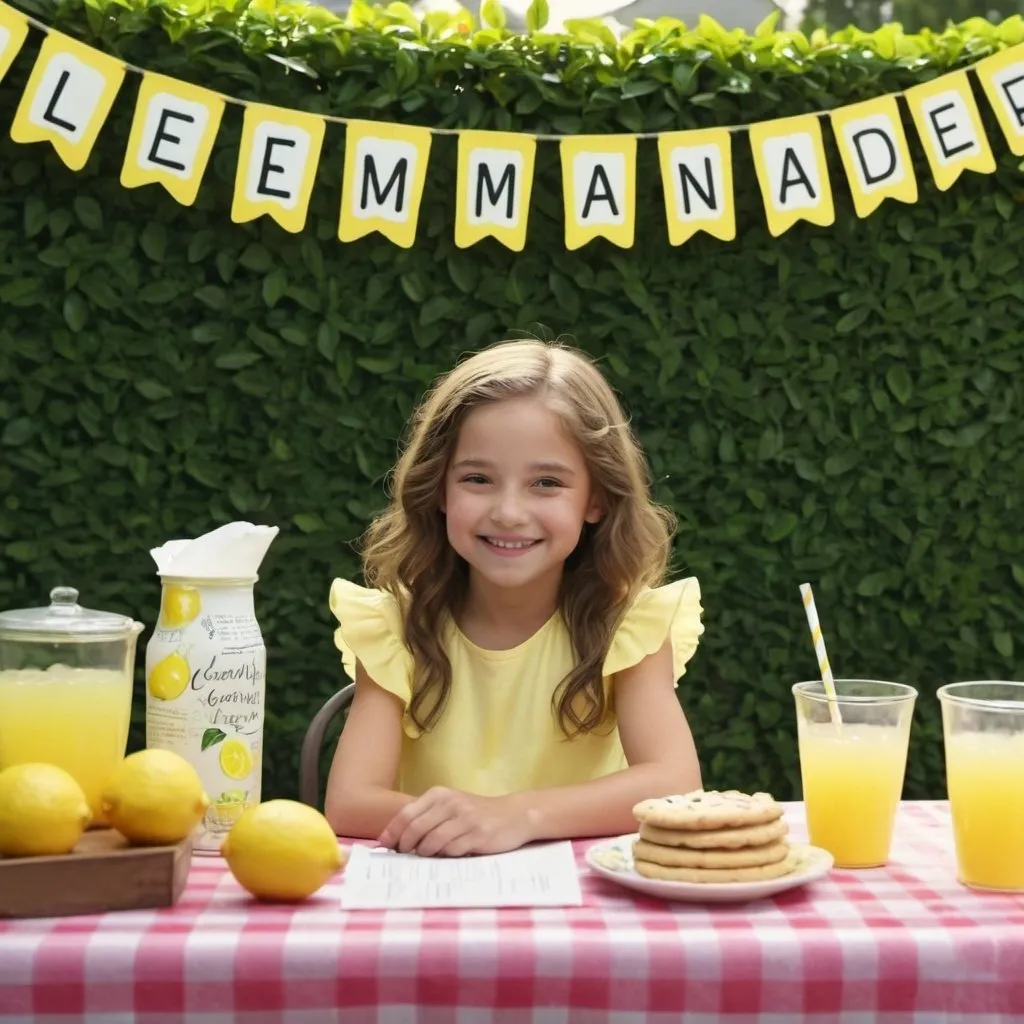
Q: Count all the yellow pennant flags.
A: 12